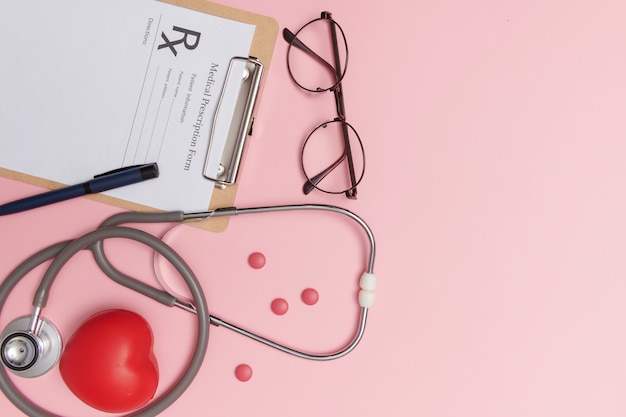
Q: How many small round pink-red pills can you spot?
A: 4